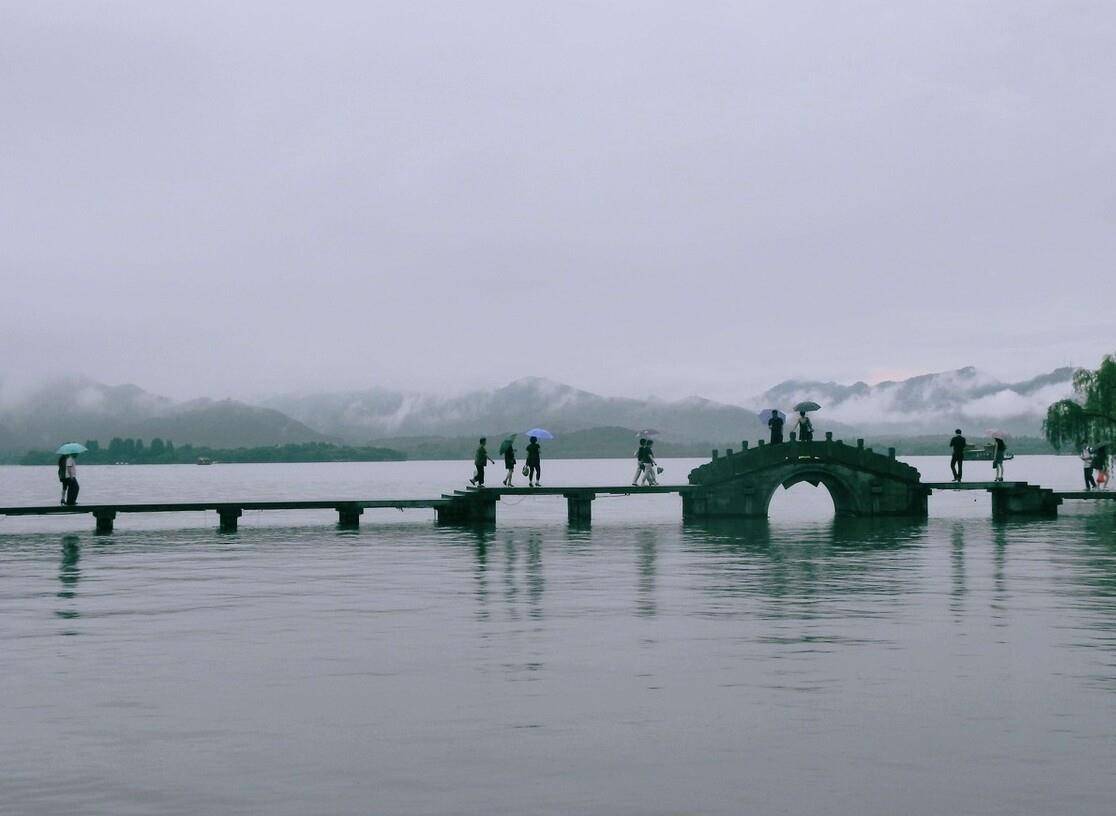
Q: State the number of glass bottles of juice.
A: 0